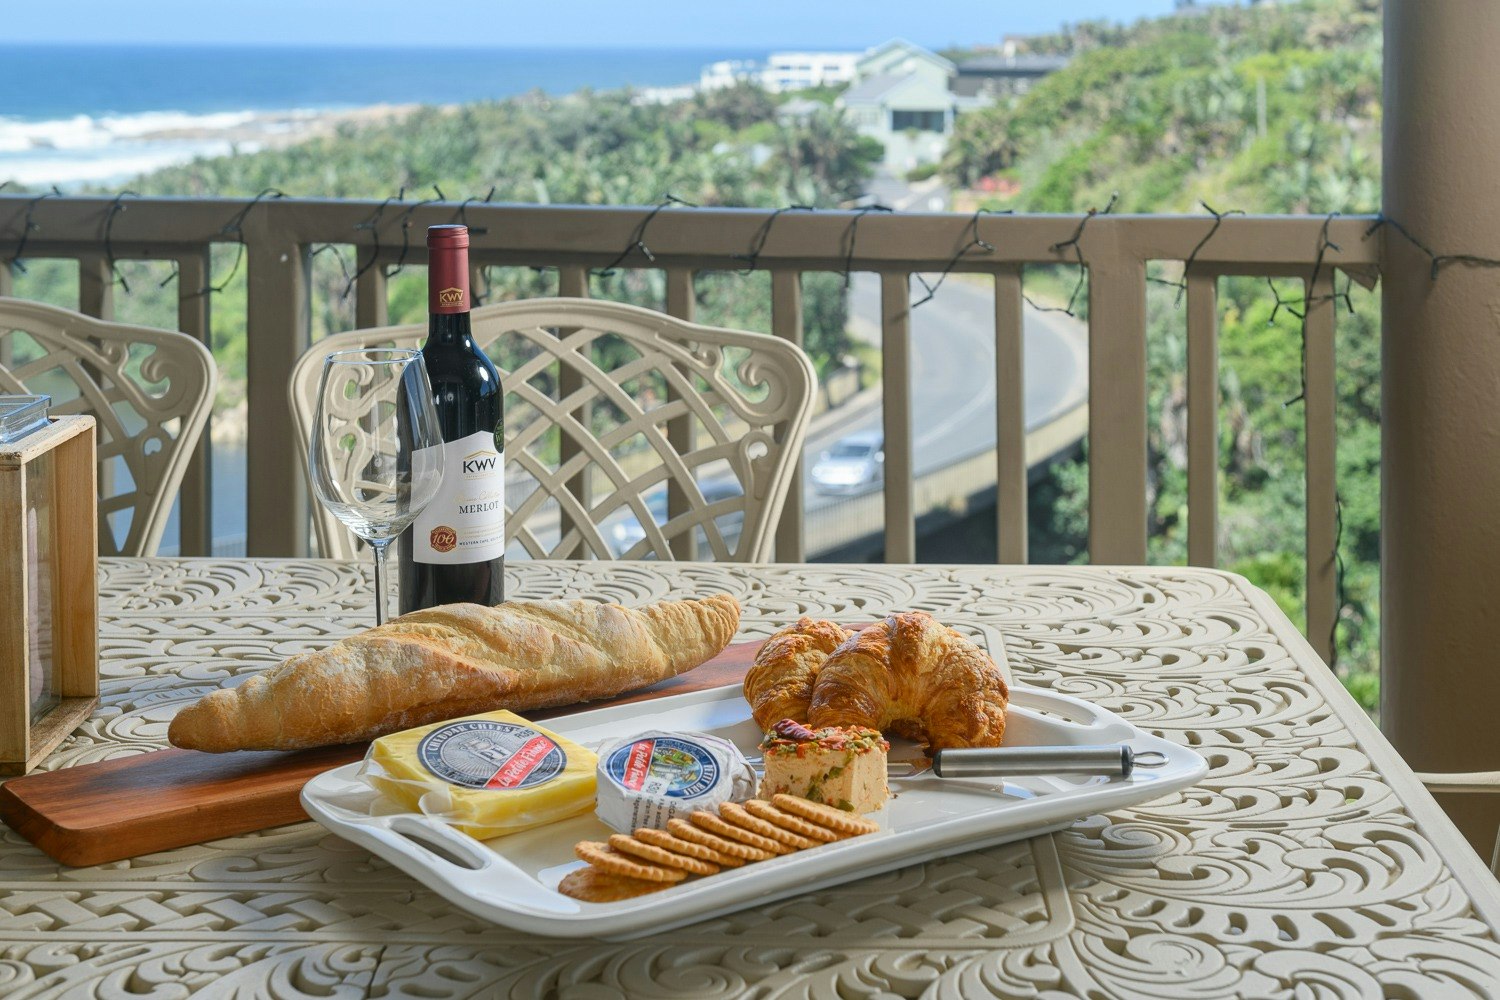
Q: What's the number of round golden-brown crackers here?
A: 9